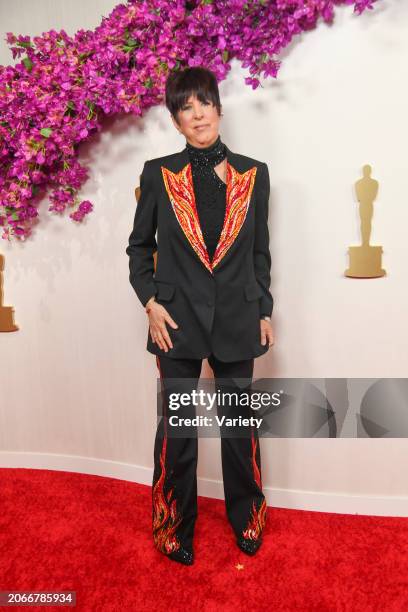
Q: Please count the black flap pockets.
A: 2